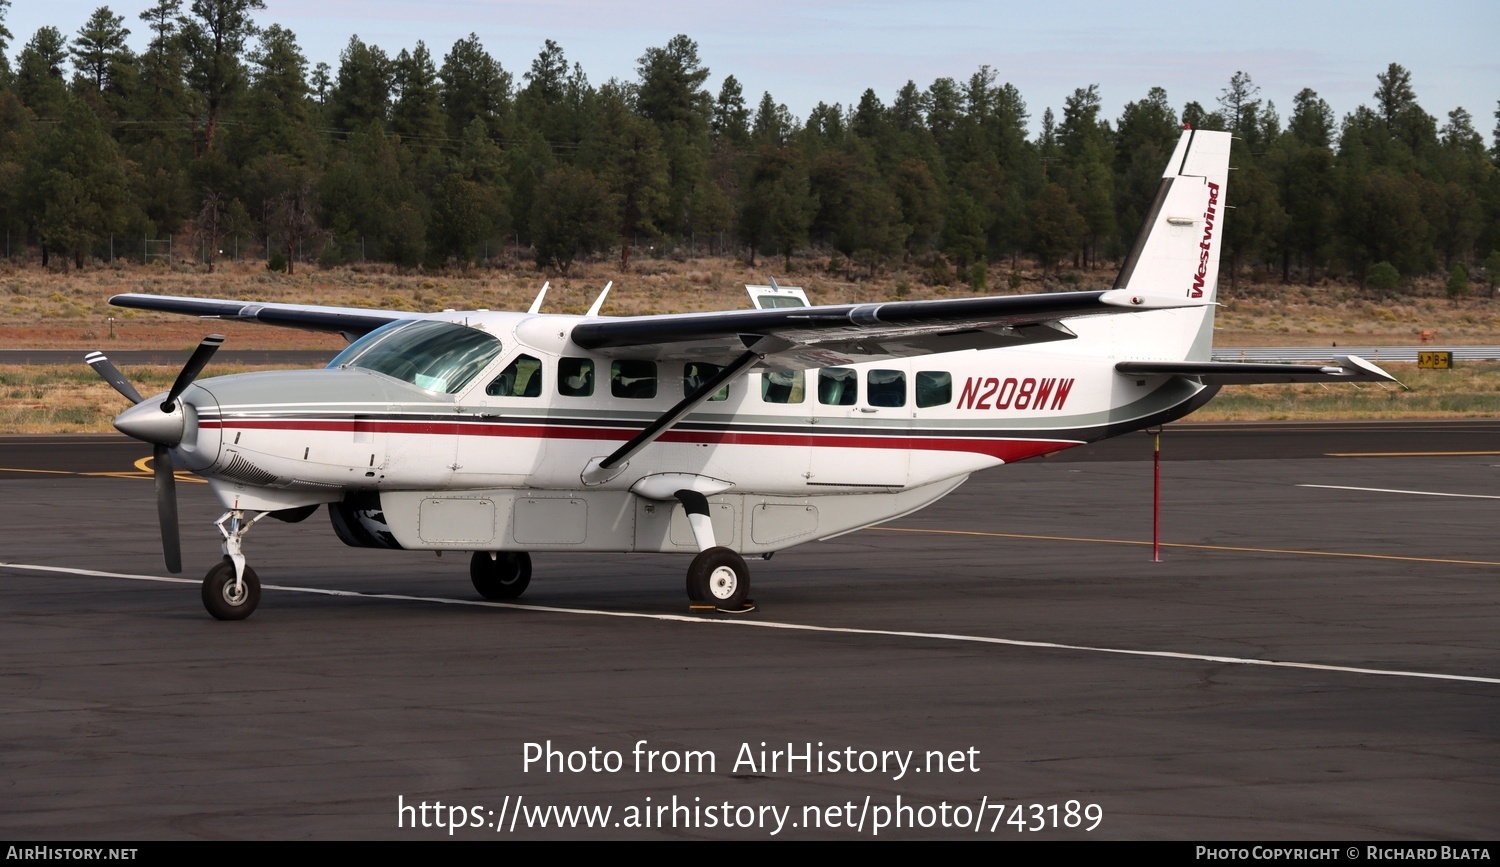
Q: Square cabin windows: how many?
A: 7